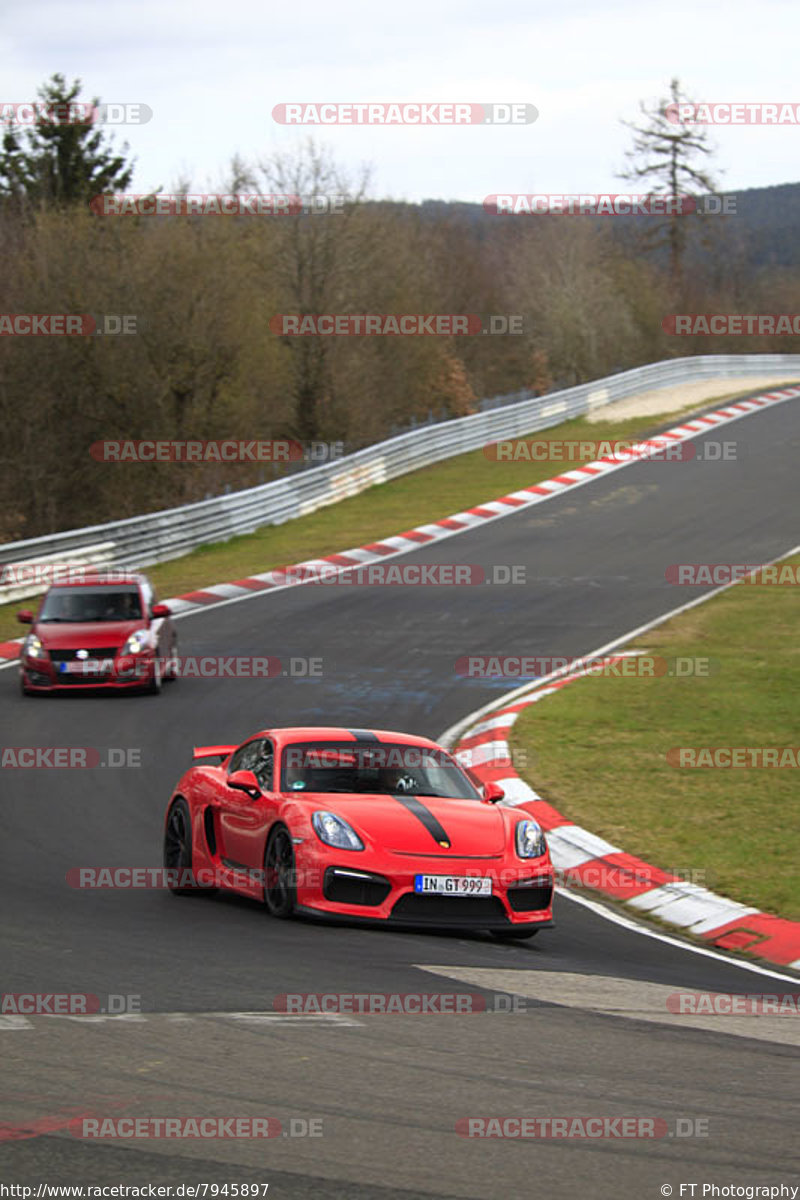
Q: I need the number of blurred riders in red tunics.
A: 0